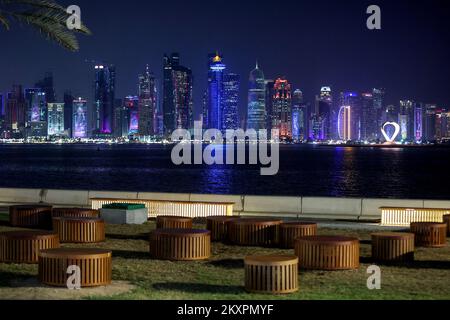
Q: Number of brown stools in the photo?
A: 15